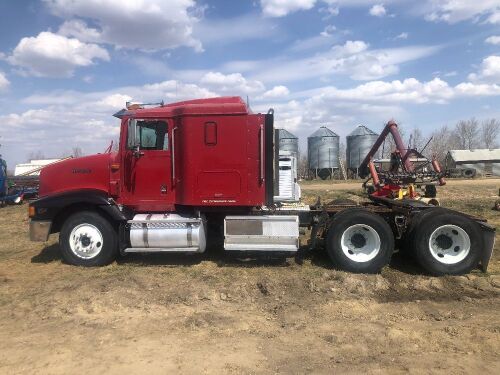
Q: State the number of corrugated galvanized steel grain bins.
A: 3